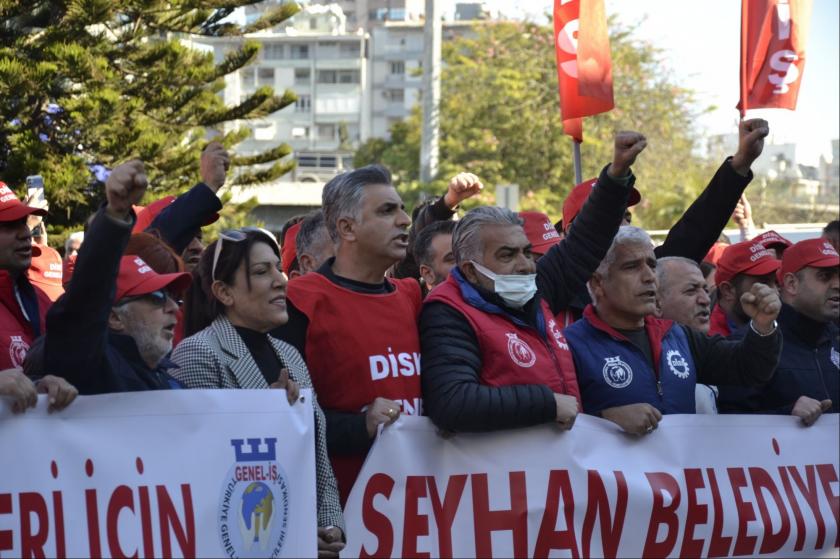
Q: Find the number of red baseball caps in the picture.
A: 11